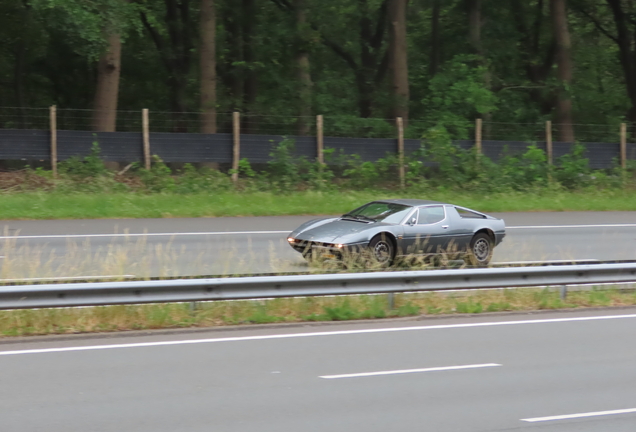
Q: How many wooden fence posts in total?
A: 8